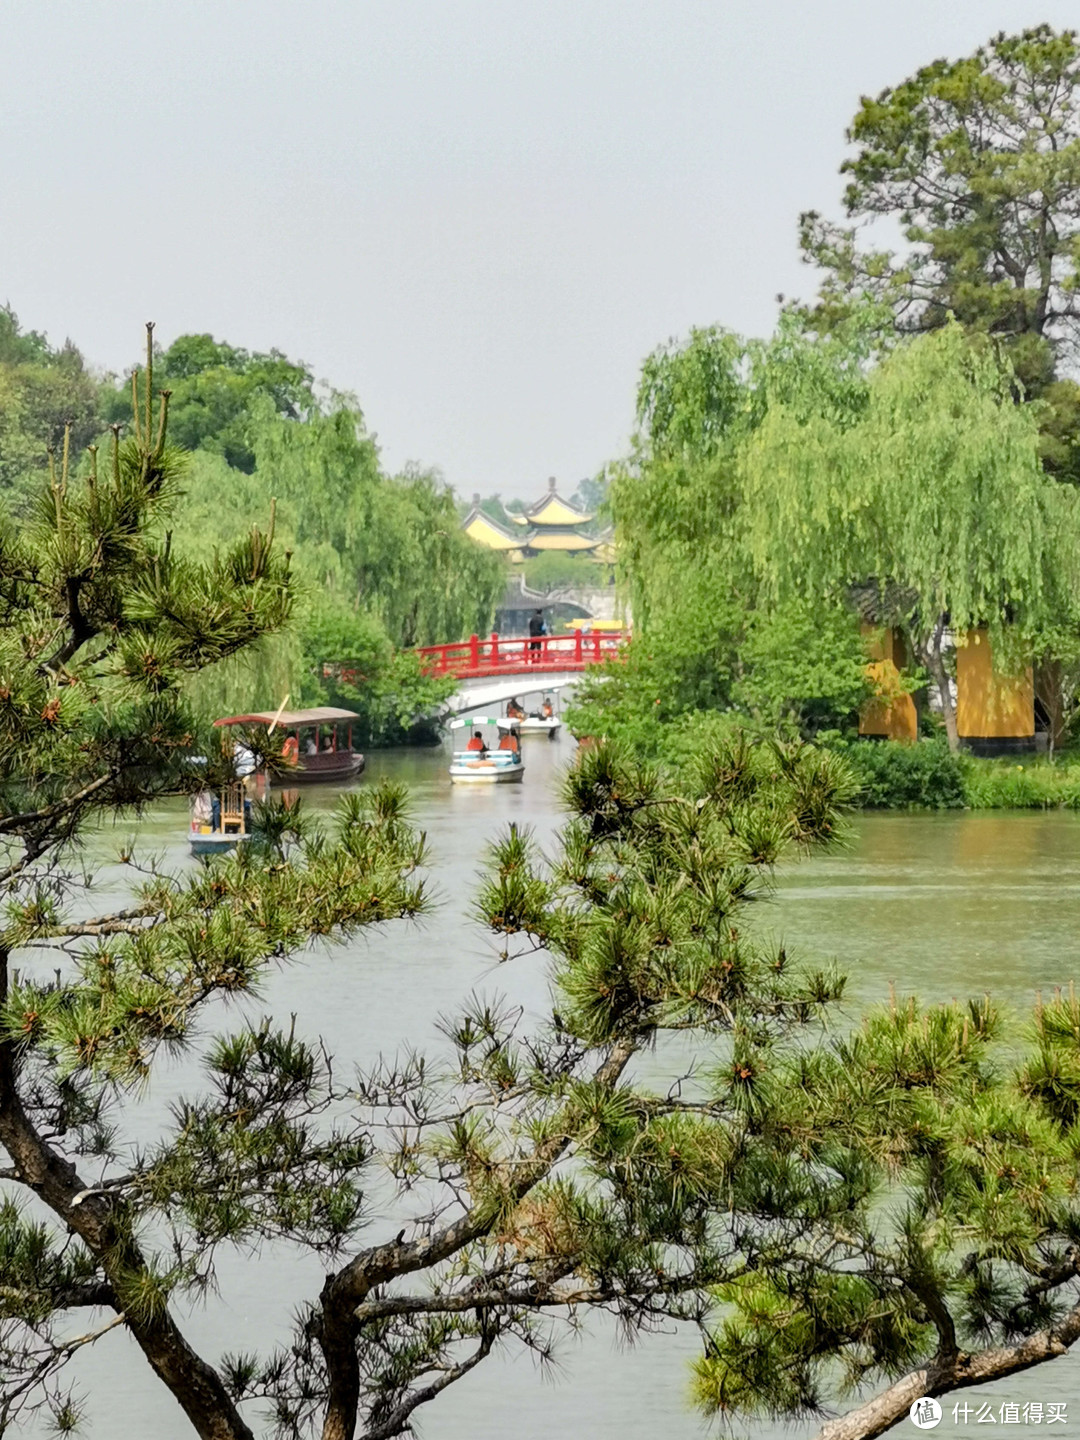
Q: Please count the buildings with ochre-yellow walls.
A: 1